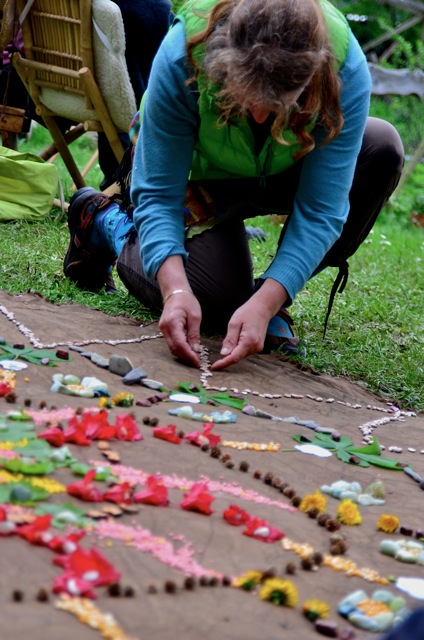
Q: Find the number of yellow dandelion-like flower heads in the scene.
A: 8